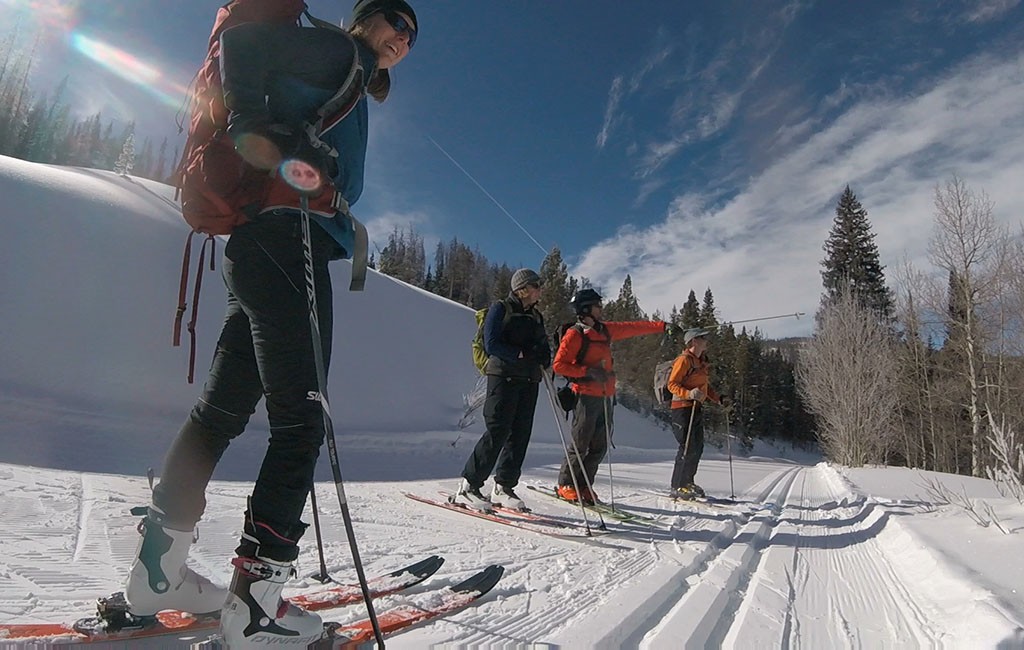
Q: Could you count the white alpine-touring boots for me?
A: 4